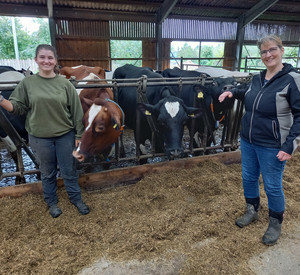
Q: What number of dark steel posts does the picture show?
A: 3